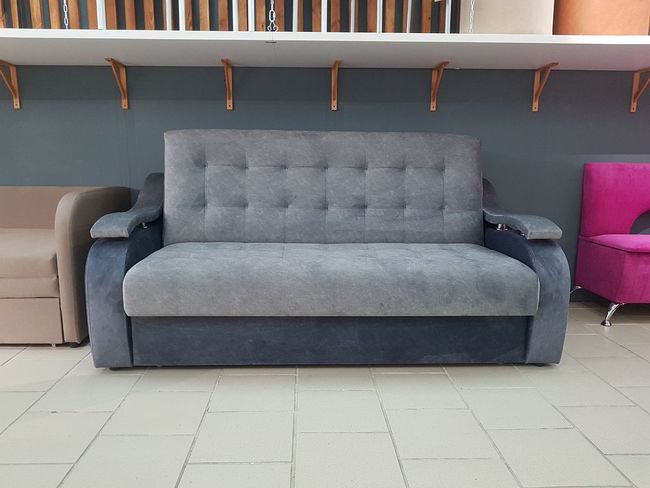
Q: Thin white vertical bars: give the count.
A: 11